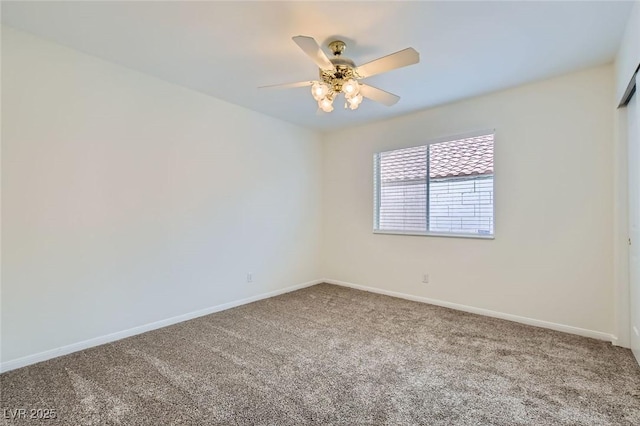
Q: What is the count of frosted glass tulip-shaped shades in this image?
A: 4